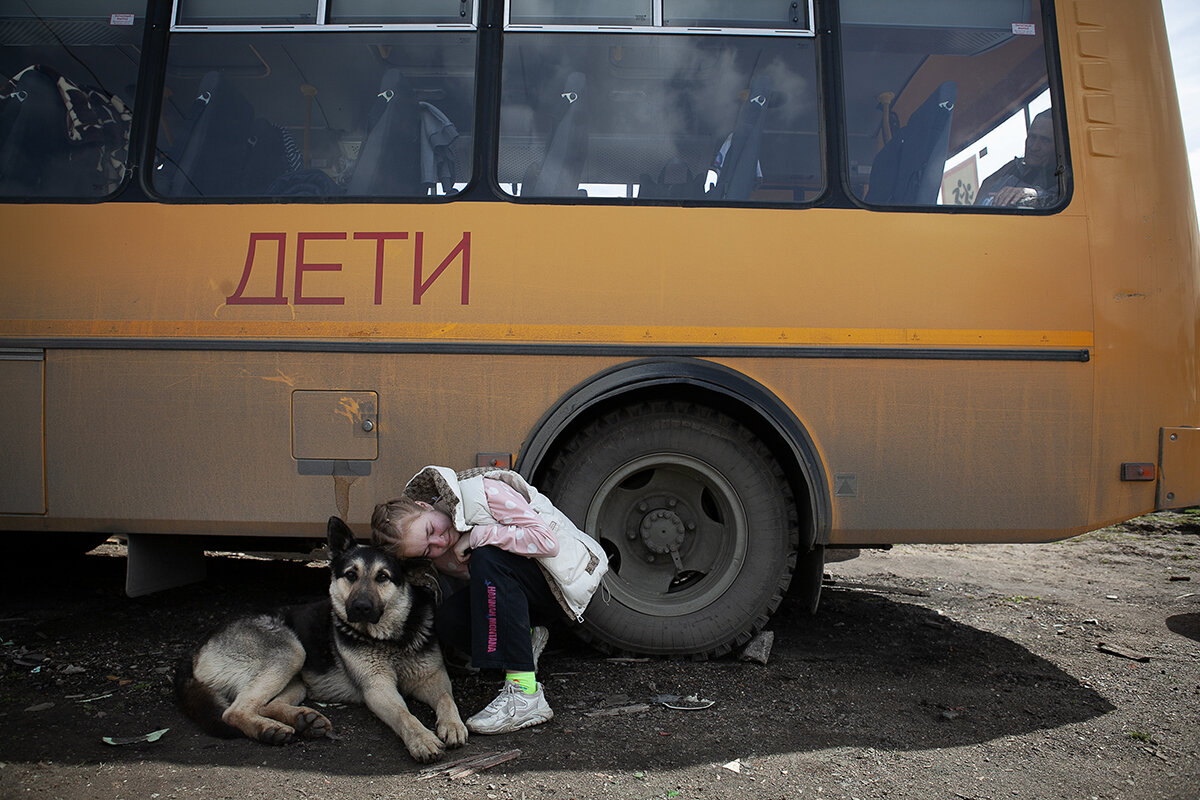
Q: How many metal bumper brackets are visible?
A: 1